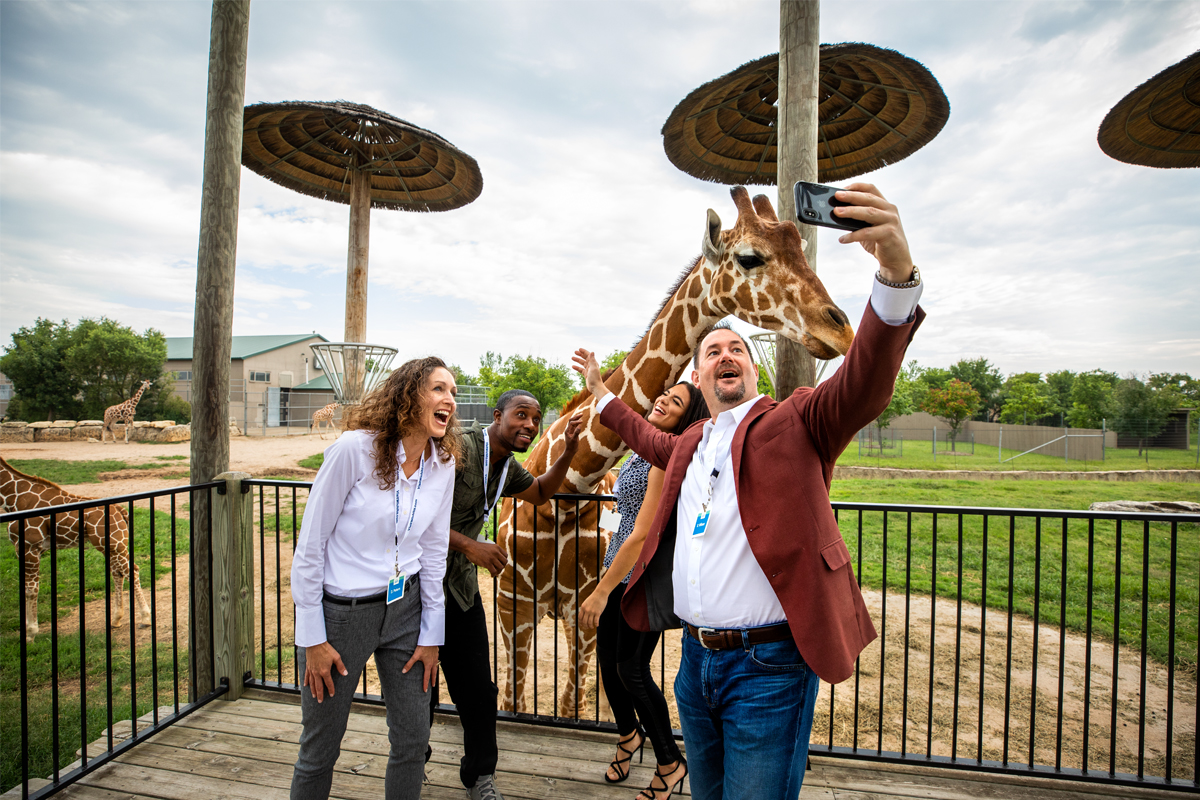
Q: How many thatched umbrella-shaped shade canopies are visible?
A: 3